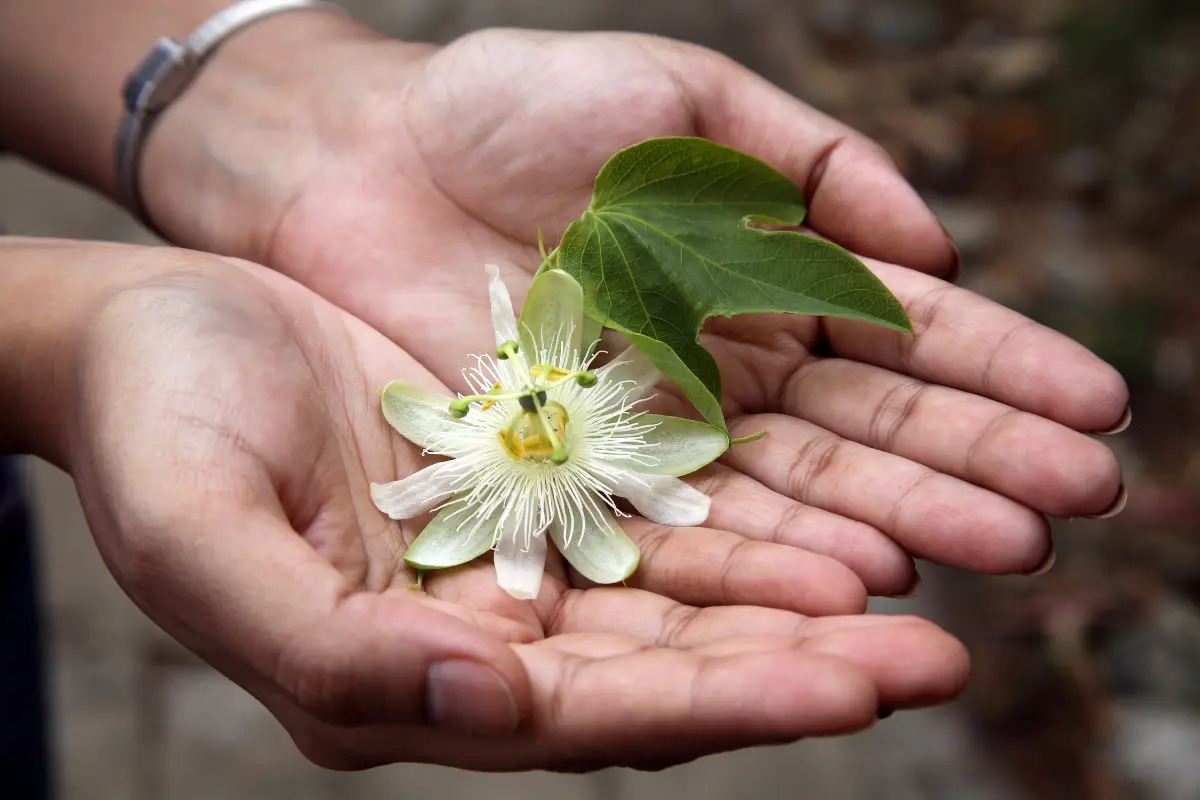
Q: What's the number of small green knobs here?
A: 4